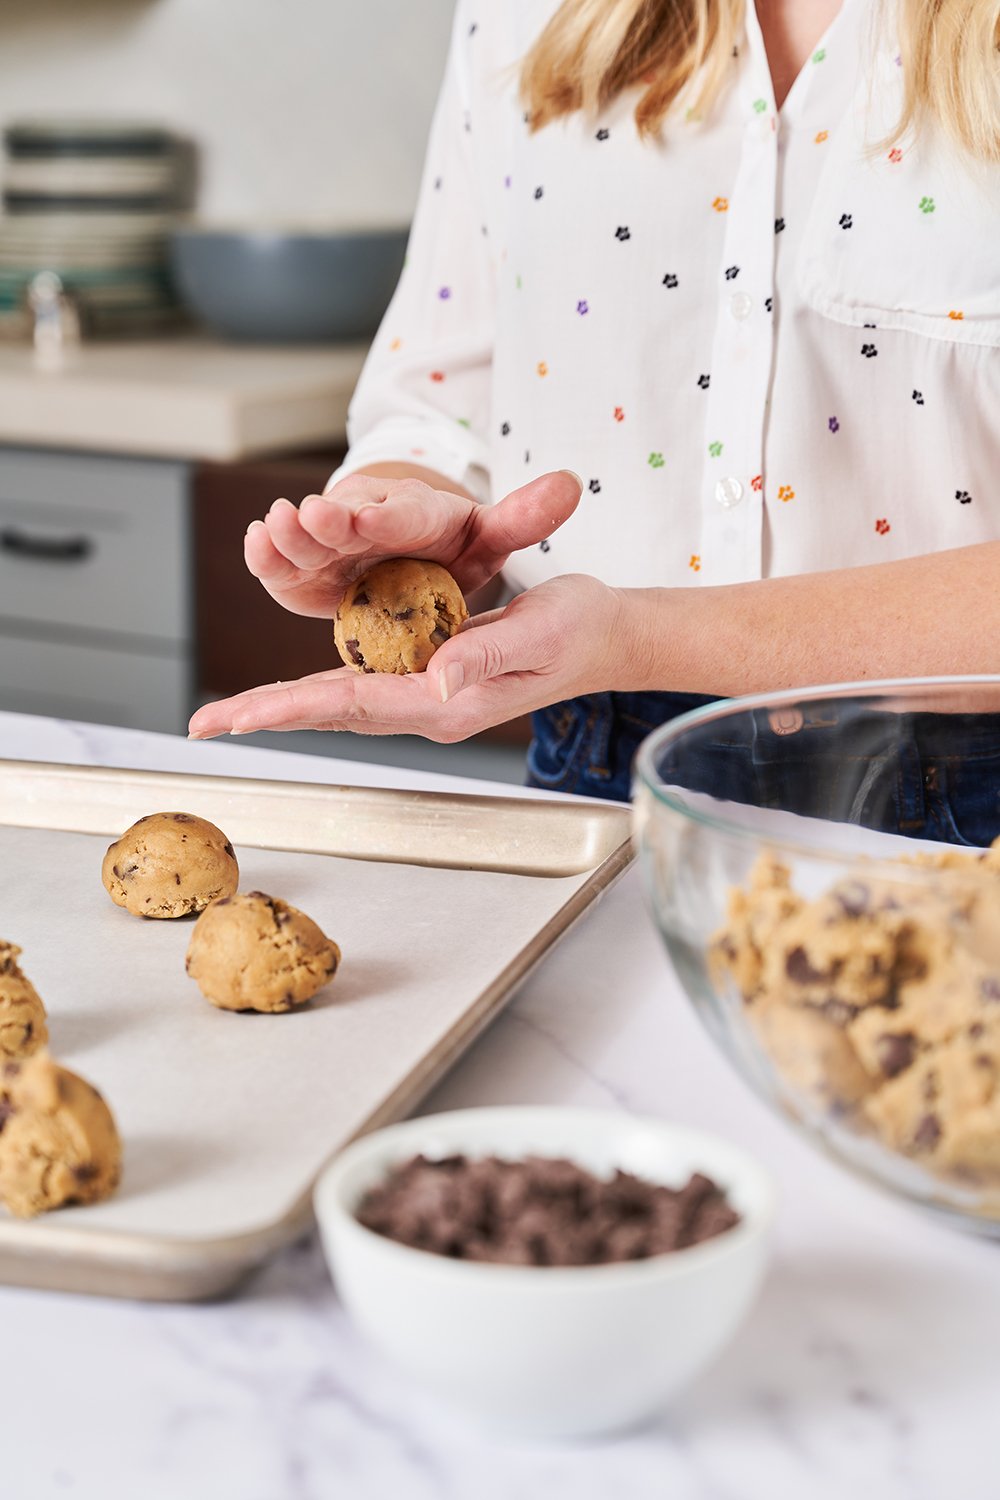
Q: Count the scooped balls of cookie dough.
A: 5